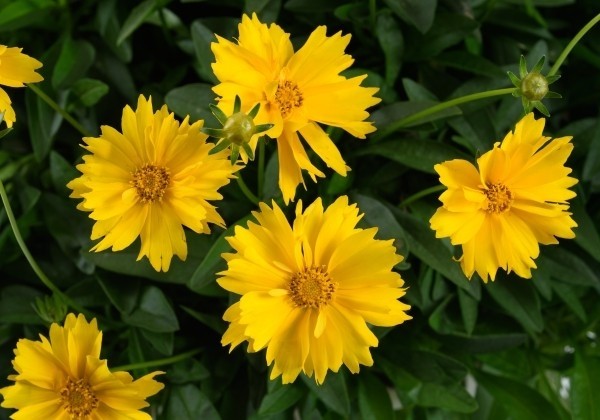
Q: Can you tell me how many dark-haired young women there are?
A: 0